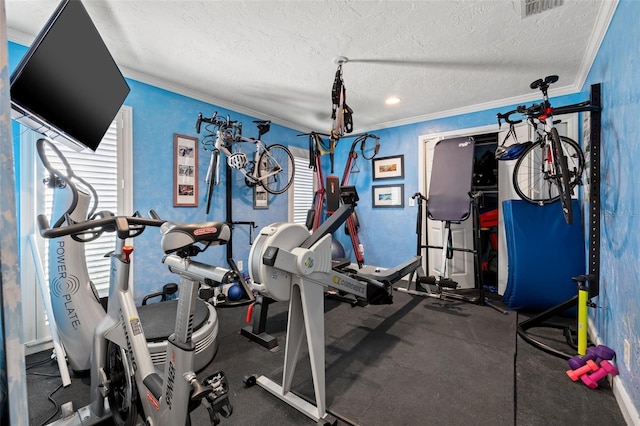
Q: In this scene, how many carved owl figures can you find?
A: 0